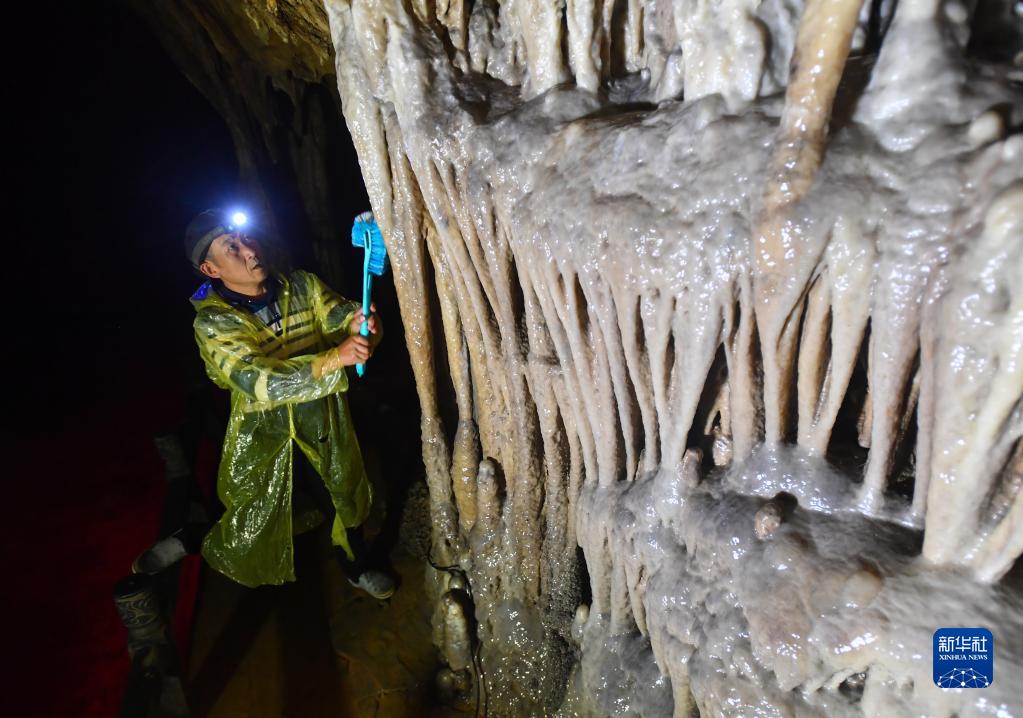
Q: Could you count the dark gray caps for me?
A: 1